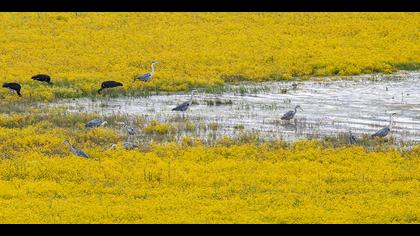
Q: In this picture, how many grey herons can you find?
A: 9